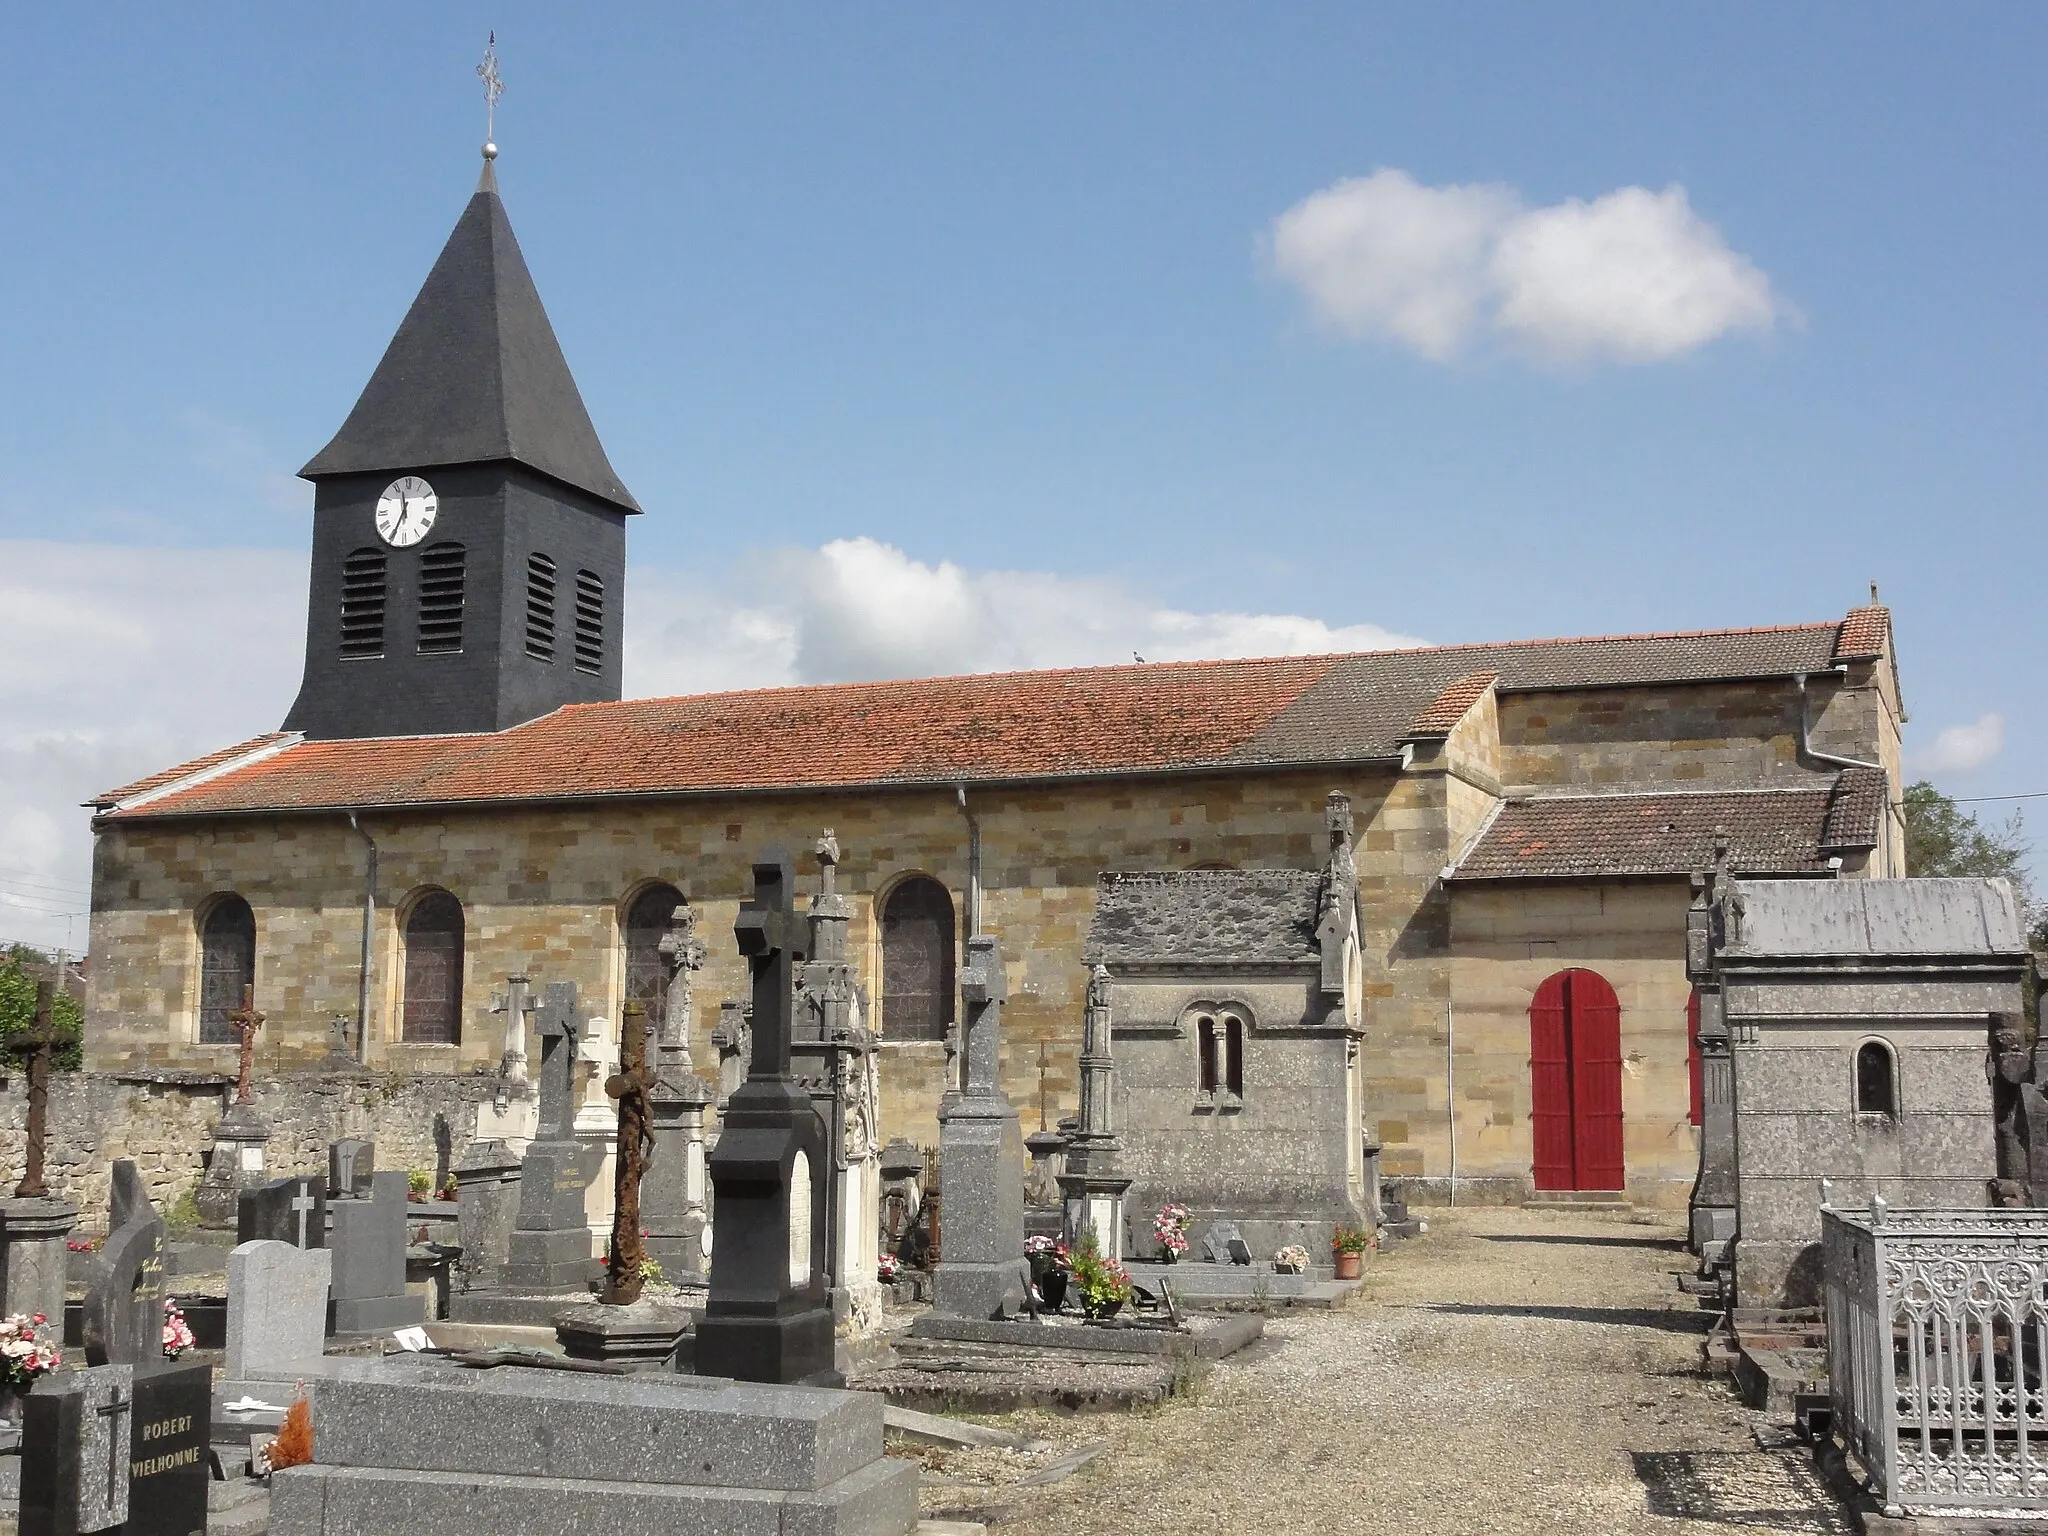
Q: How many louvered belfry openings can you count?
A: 4